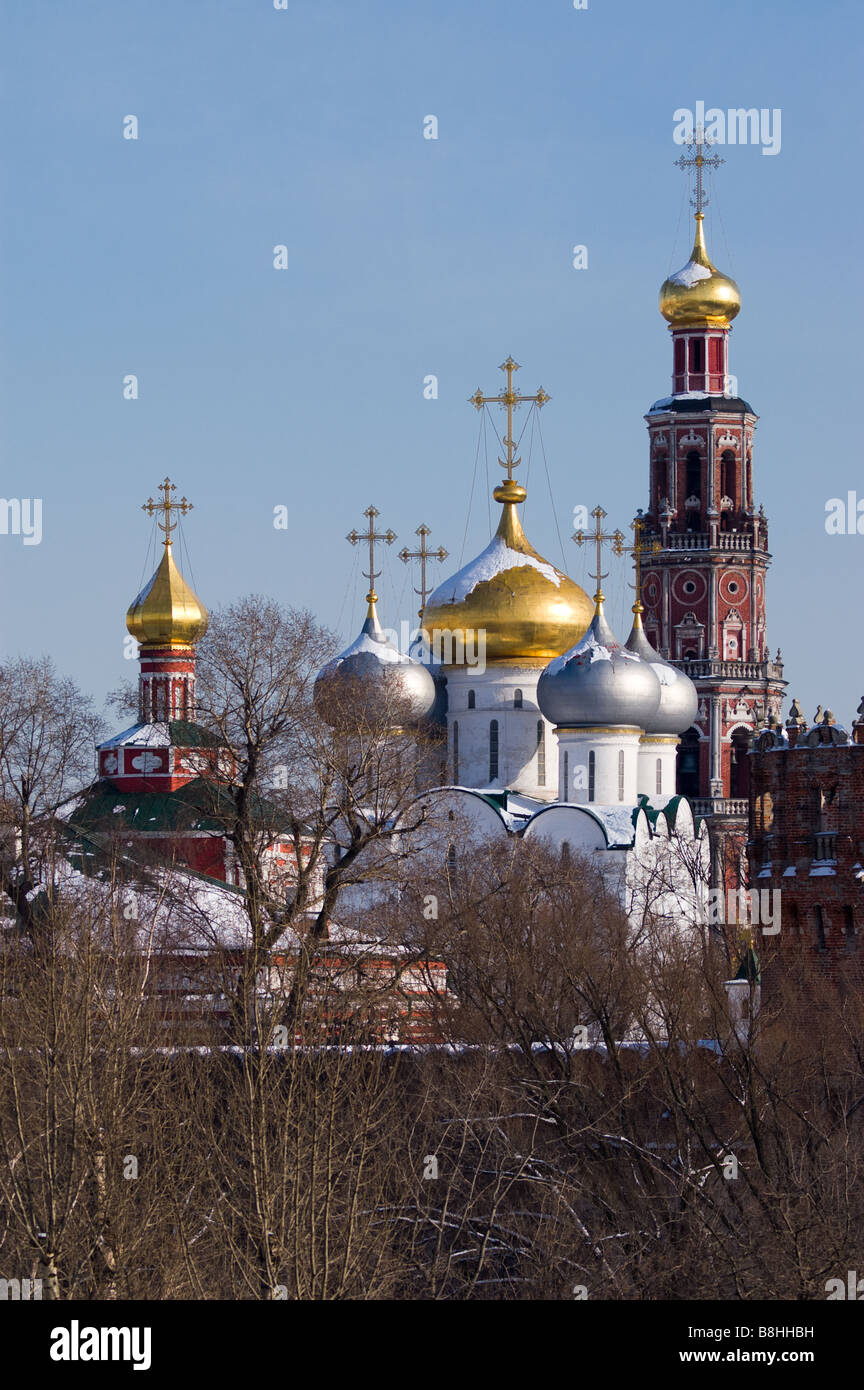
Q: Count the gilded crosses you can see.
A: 7